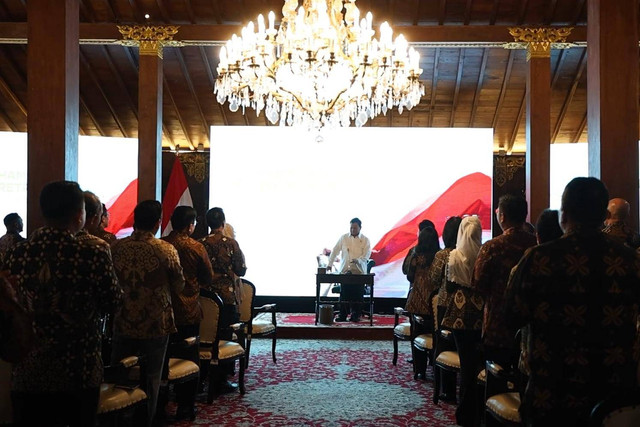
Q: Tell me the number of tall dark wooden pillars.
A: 4